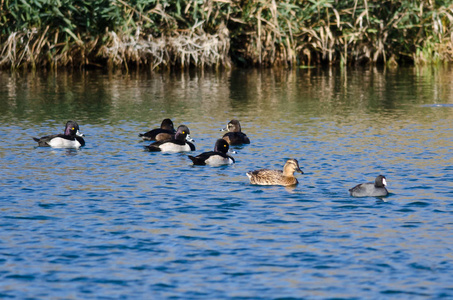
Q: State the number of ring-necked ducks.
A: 5